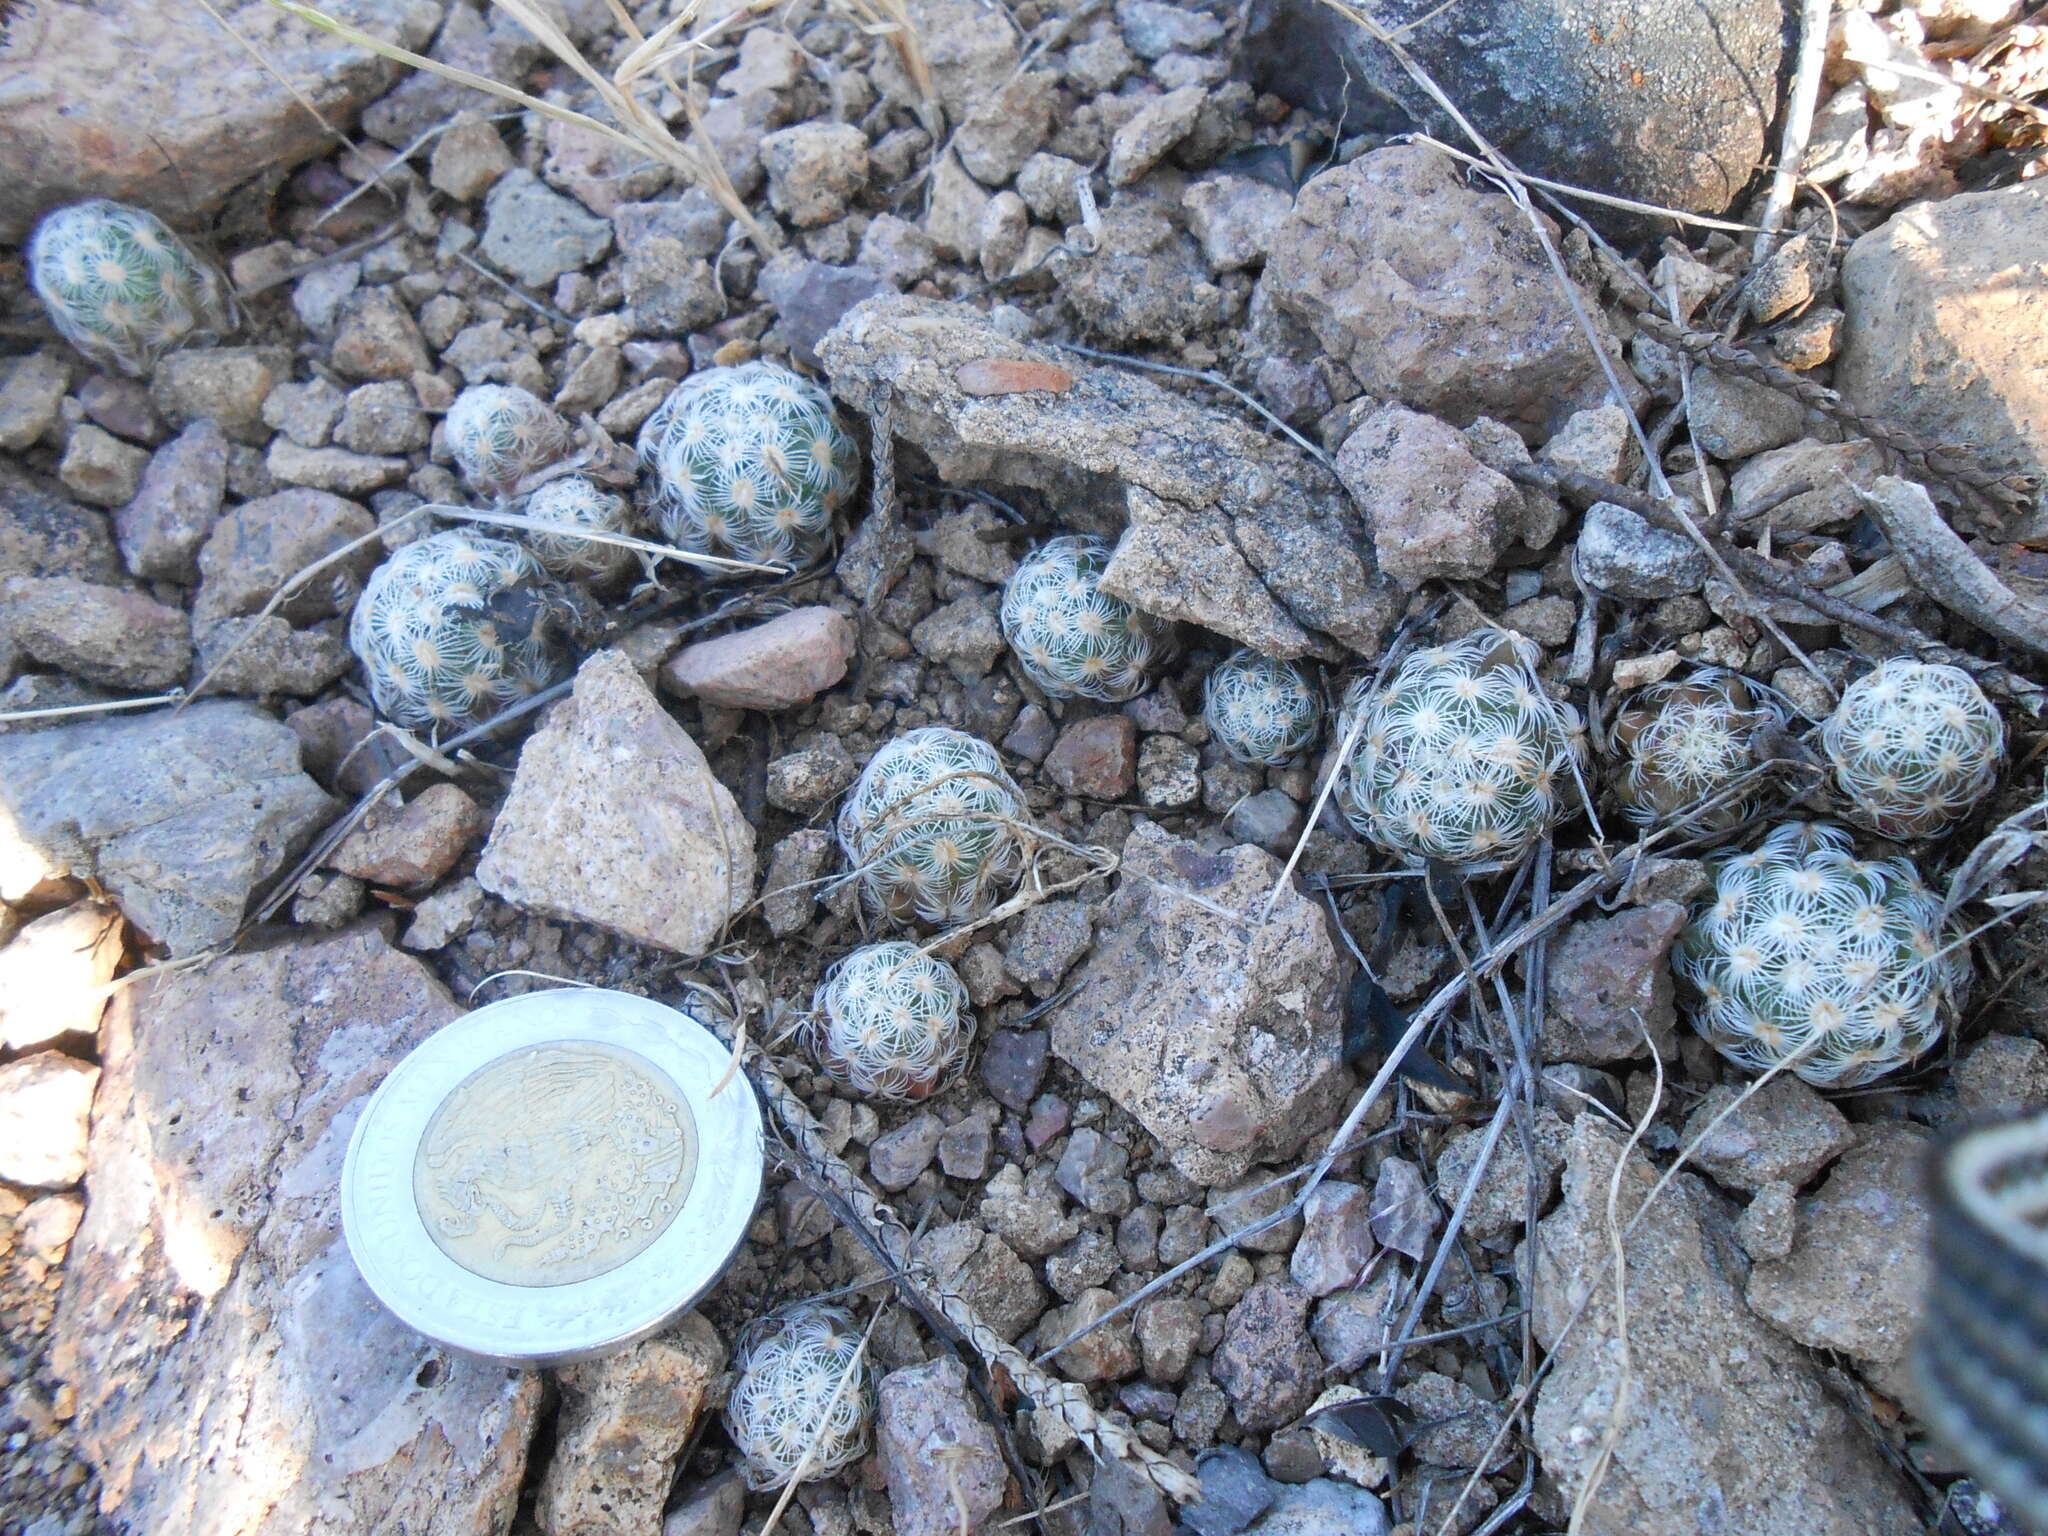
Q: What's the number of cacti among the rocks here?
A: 14